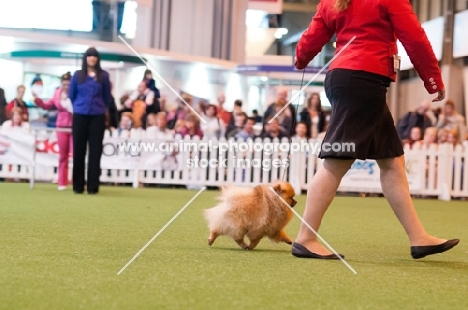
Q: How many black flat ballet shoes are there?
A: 2